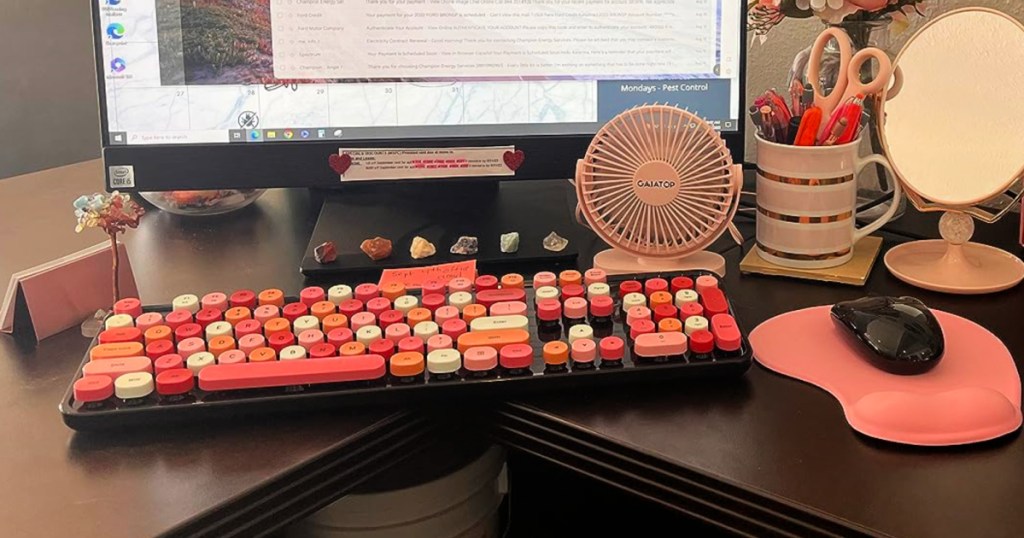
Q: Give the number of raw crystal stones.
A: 6